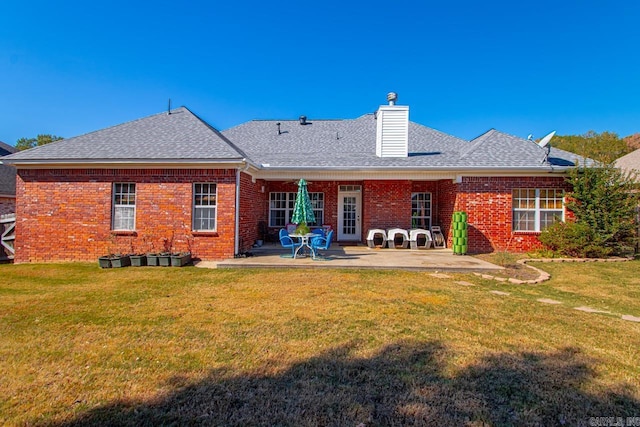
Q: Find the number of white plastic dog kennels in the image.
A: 3